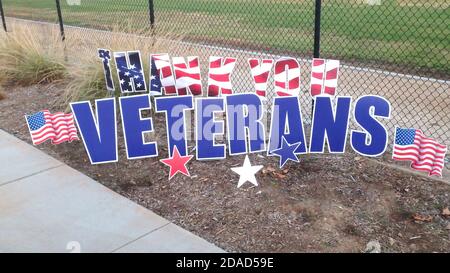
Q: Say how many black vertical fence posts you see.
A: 4